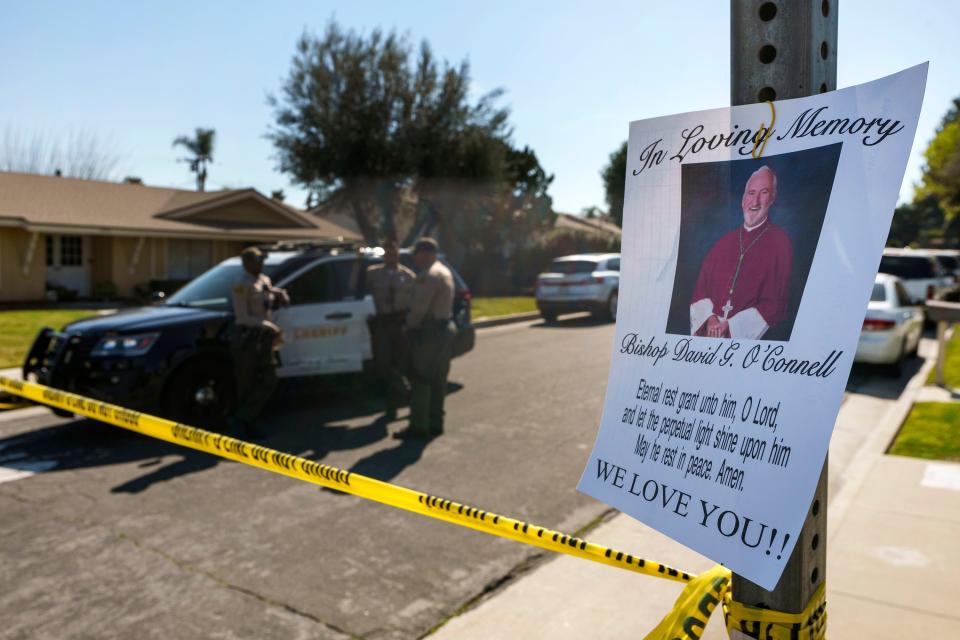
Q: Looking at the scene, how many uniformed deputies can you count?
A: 3